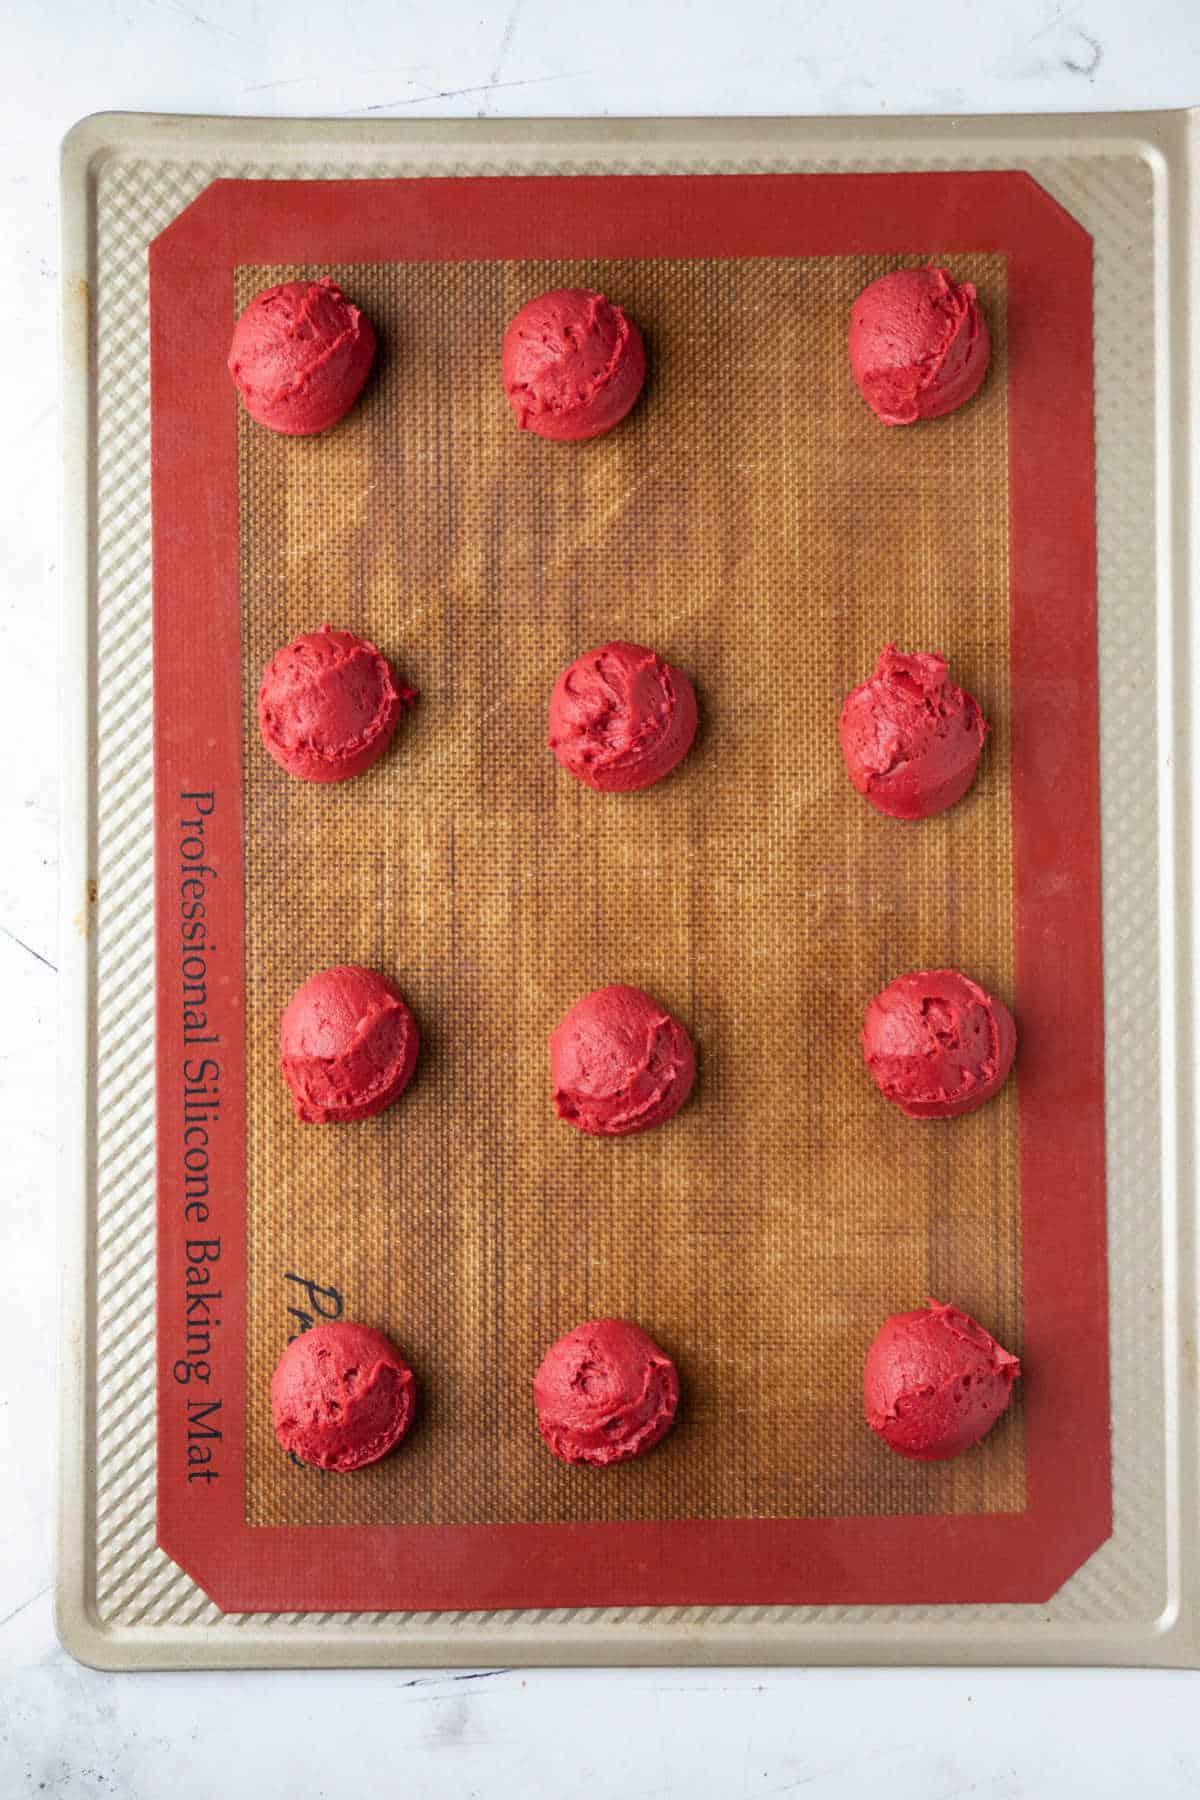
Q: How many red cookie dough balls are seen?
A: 12